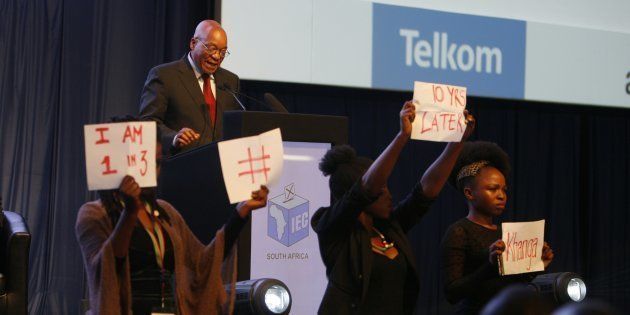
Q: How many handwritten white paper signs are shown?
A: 4